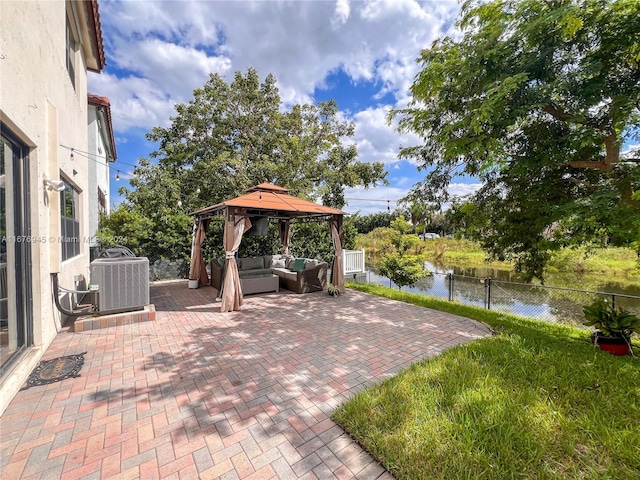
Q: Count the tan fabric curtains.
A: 4